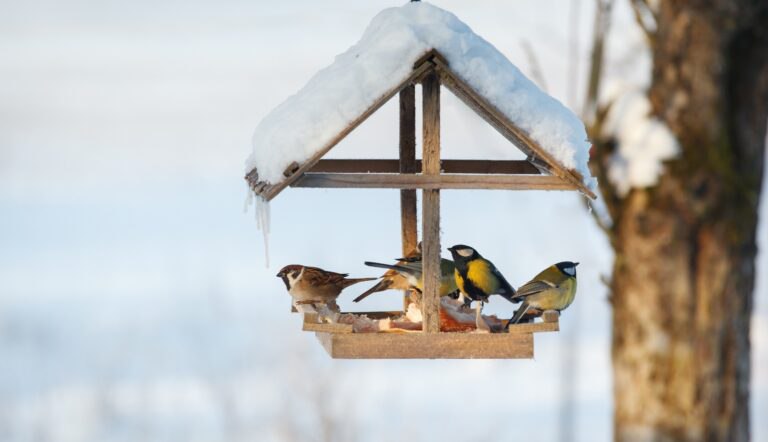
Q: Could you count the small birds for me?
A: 5